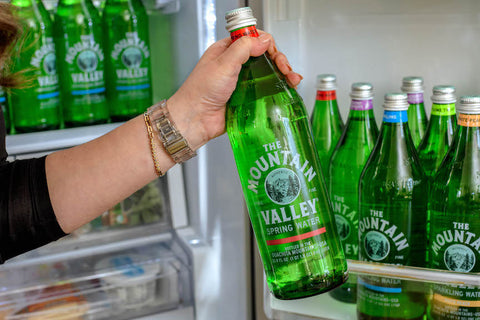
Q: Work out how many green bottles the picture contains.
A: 11